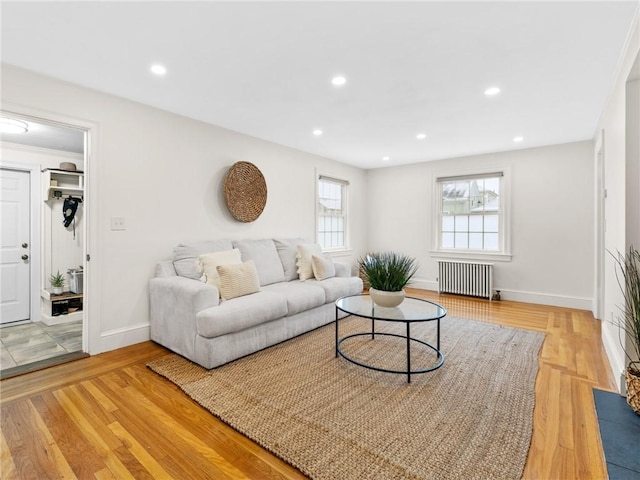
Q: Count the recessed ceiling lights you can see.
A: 7